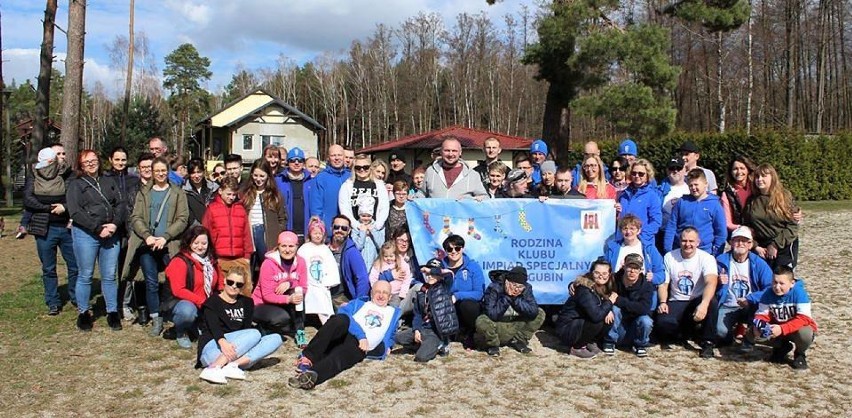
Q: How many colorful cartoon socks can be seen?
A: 5